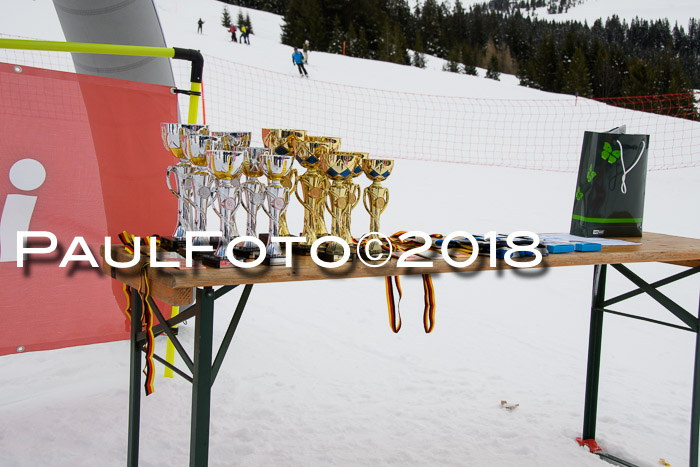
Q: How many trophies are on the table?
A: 12